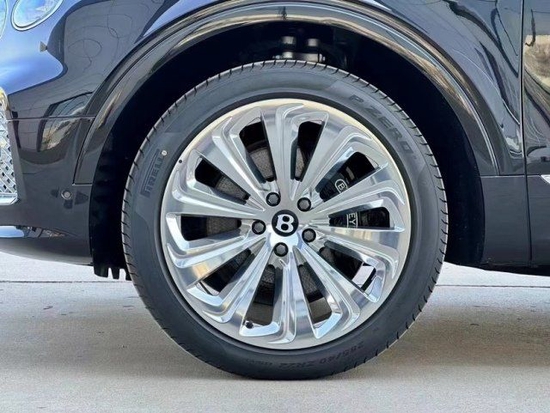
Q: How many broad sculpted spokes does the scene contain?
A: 10